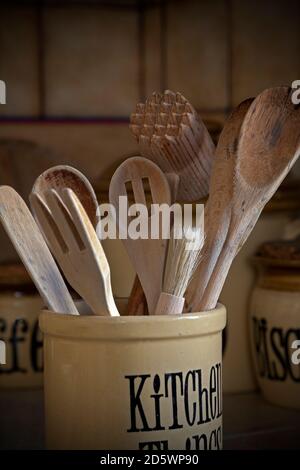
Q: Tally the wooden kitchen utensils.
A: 8